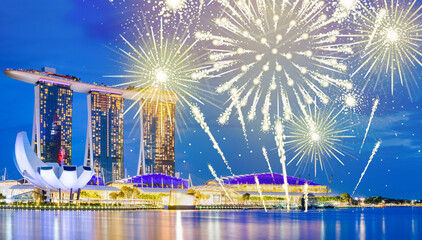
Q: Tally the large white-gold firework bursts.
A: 4